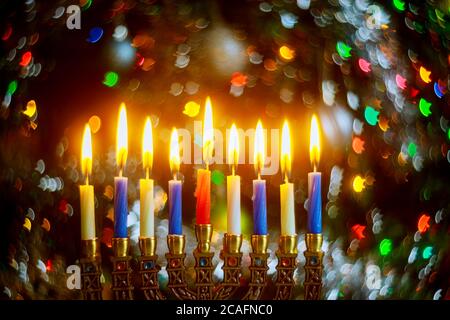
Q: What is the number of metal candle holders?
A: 9